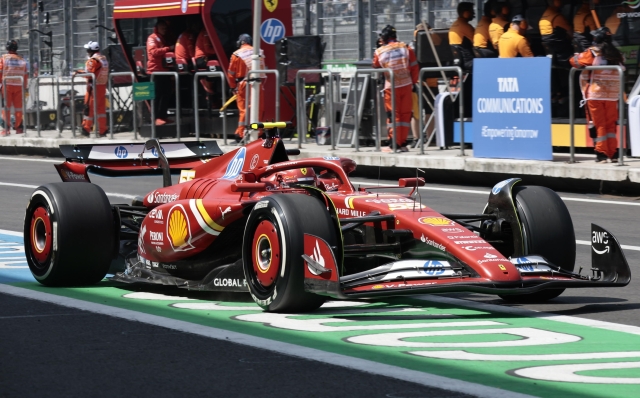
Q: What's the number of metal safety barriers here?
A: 11